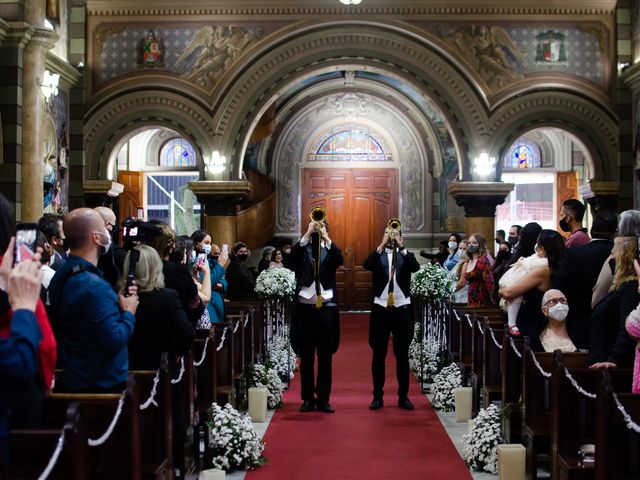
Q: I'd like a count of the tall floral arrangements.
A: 2